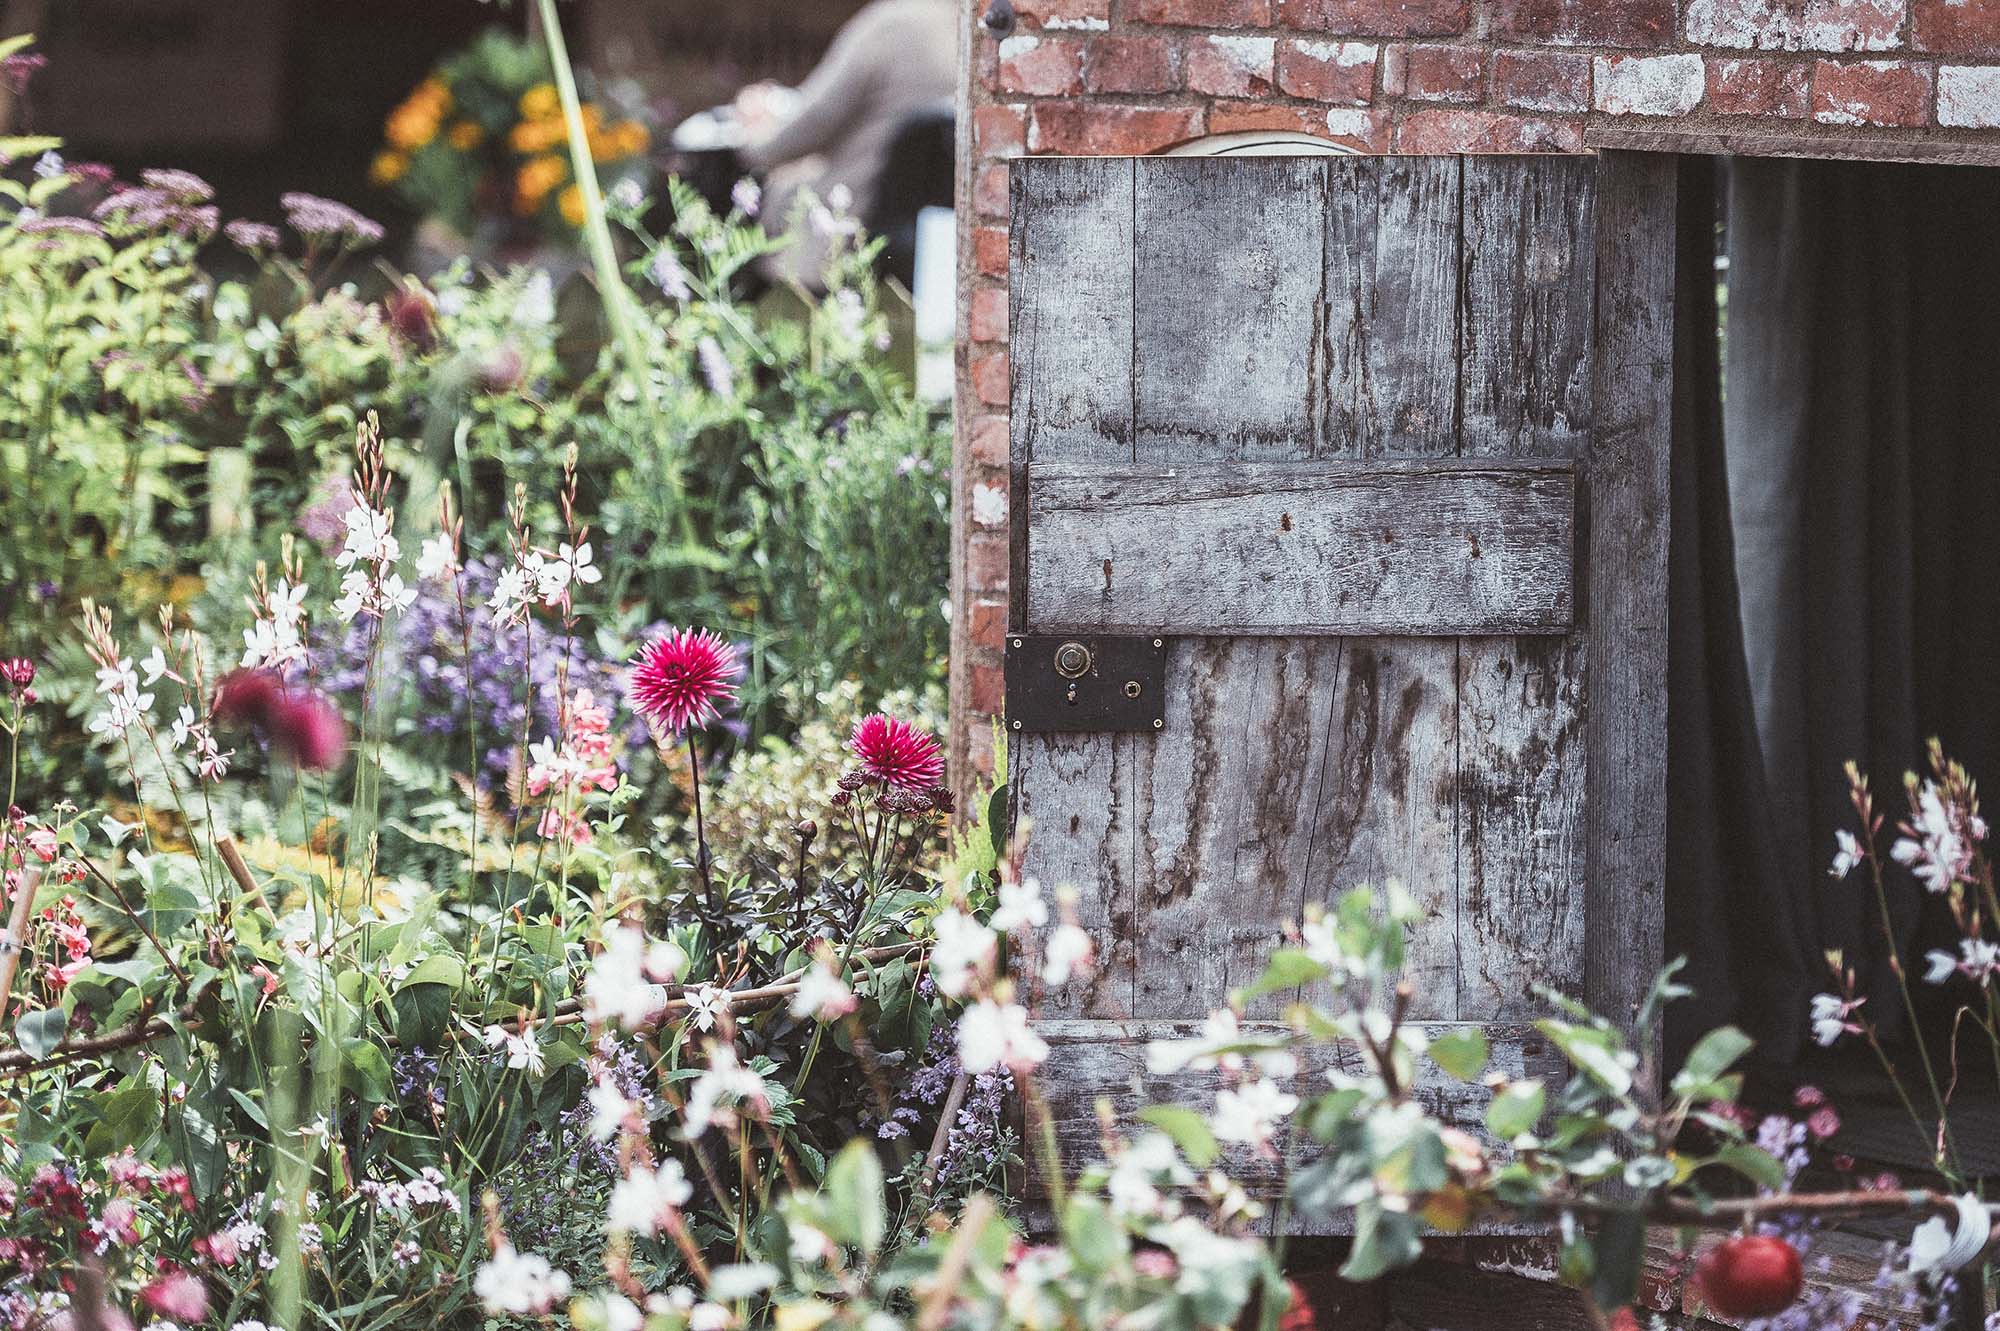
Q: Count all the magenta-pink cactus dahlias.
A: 2